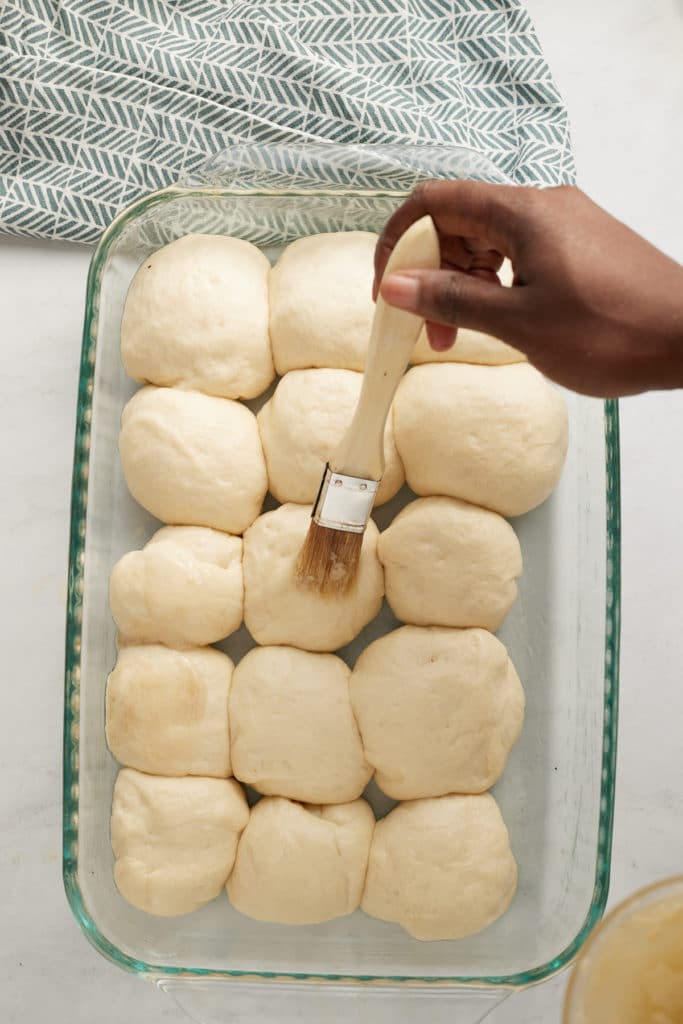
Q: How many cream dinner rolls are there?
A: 15